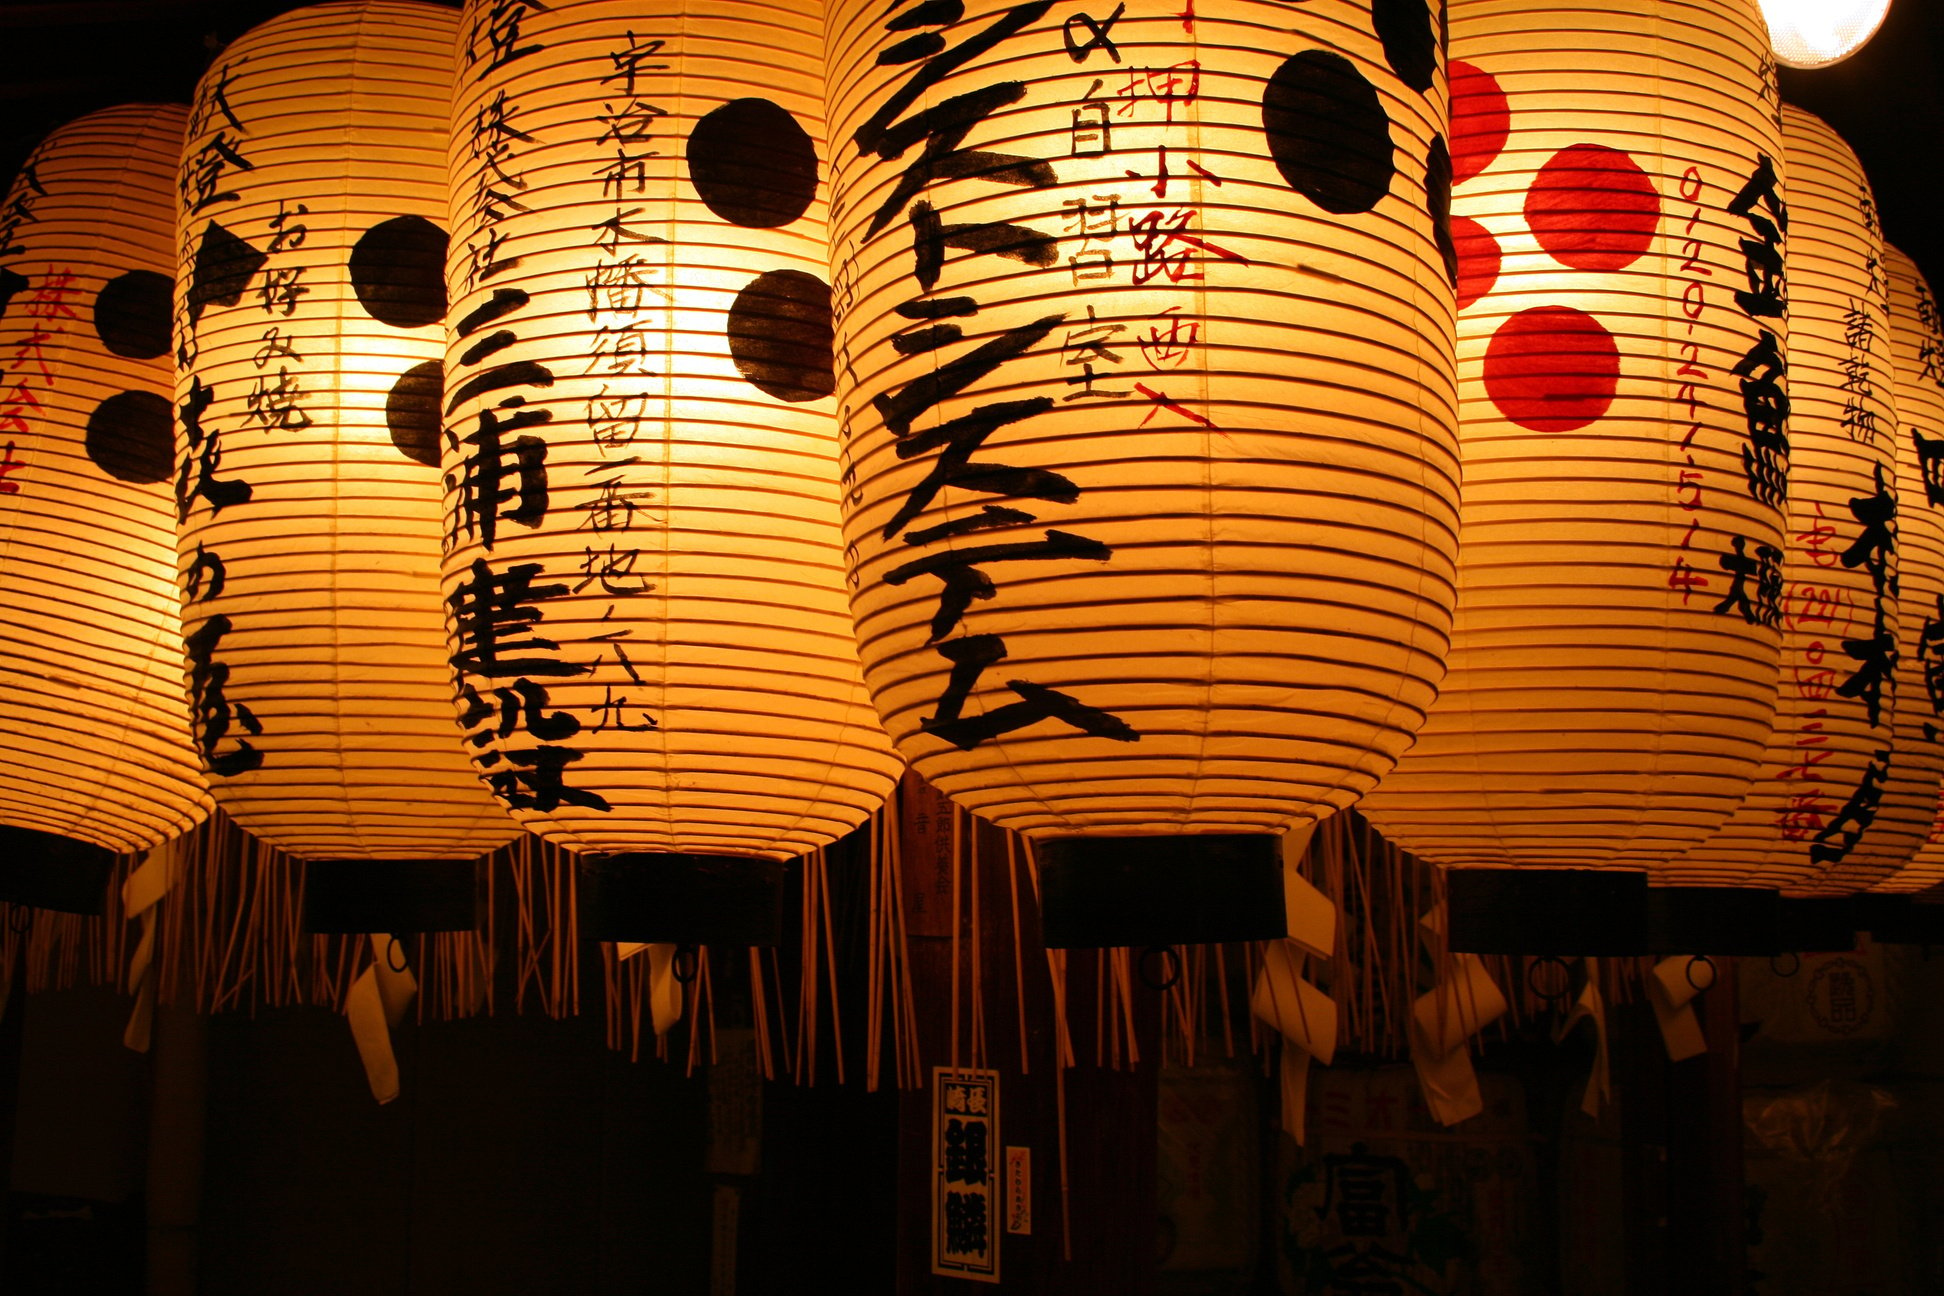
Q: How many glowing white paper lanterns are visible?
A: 7